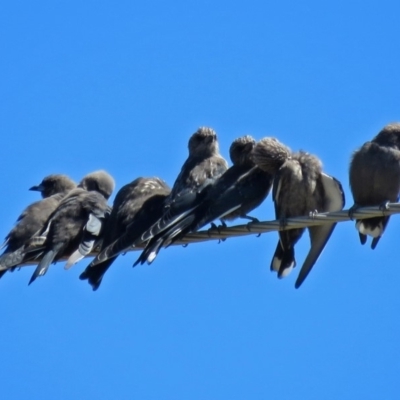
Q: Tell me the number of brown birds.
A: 7